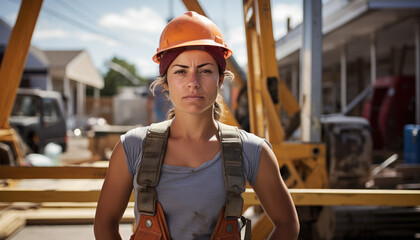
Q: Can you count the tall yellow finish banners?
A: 0